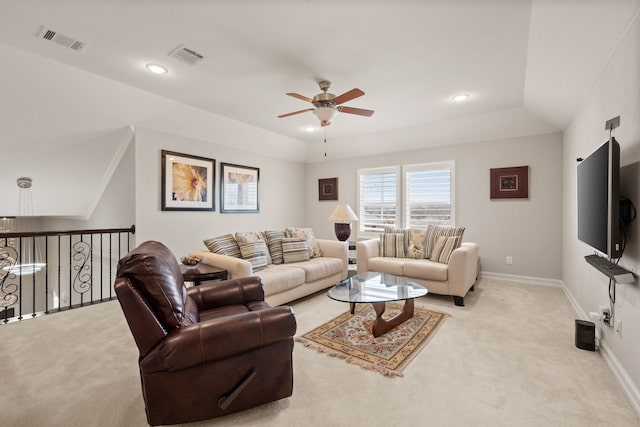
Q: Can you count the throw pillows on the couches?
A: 11